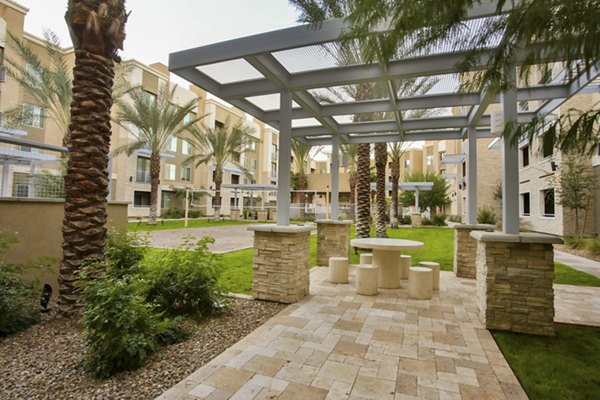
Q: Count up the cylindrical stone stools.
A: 6